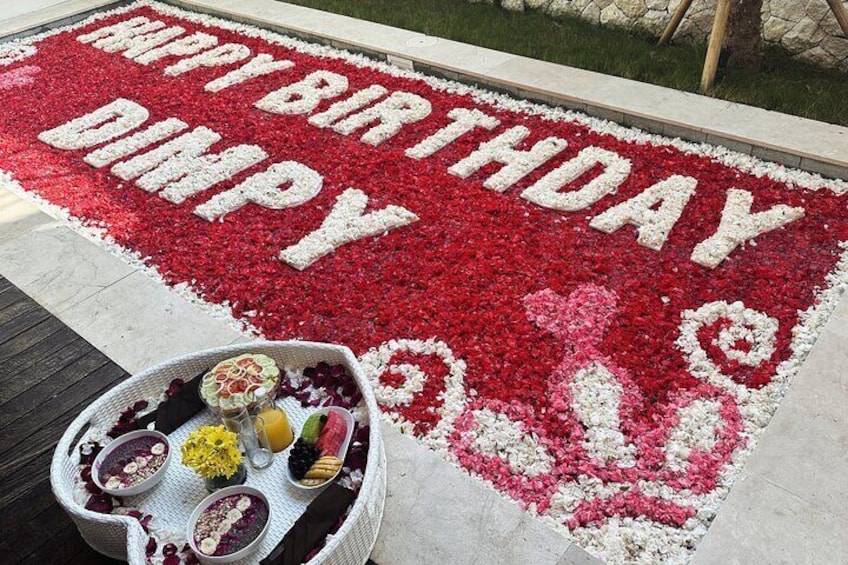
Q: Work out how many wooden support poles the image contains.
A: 3